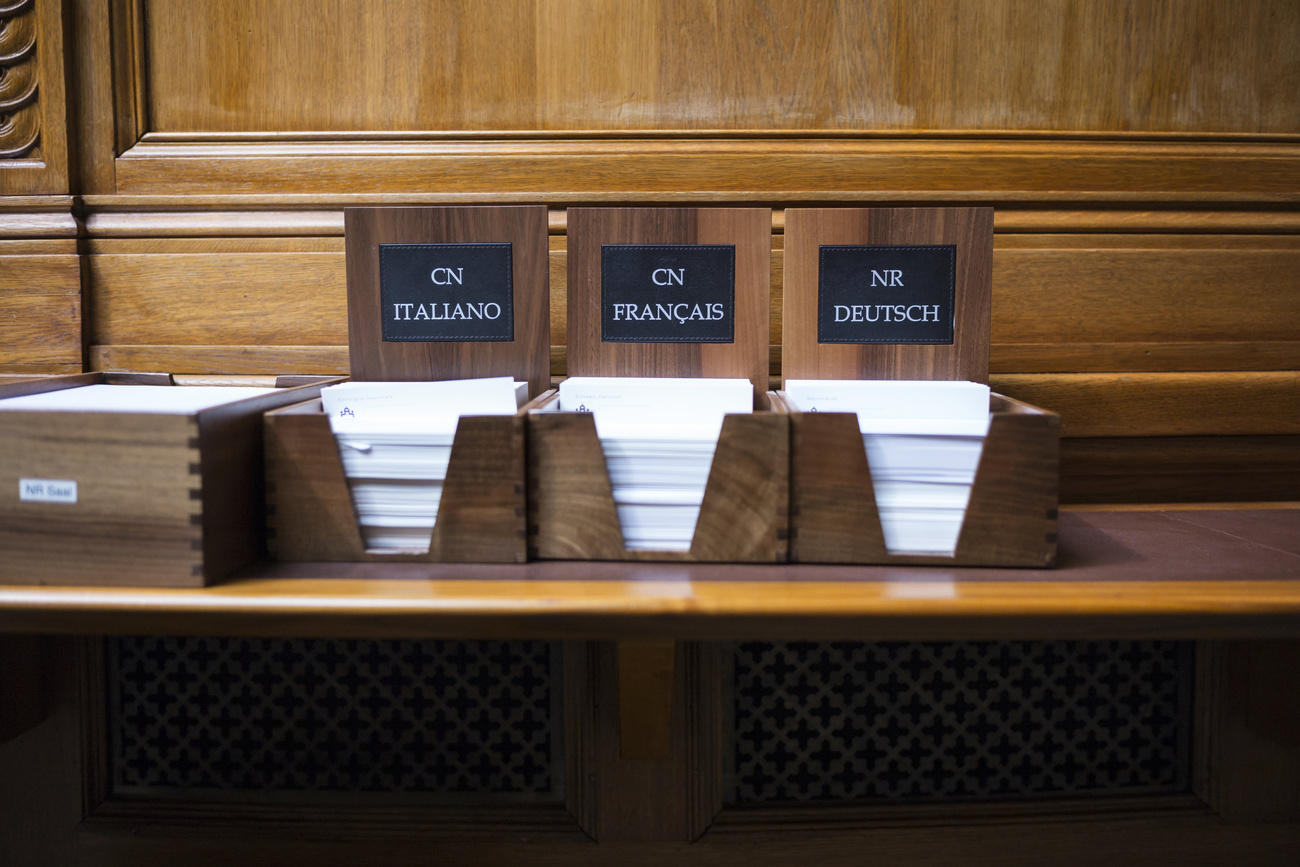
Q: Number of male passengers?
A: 0